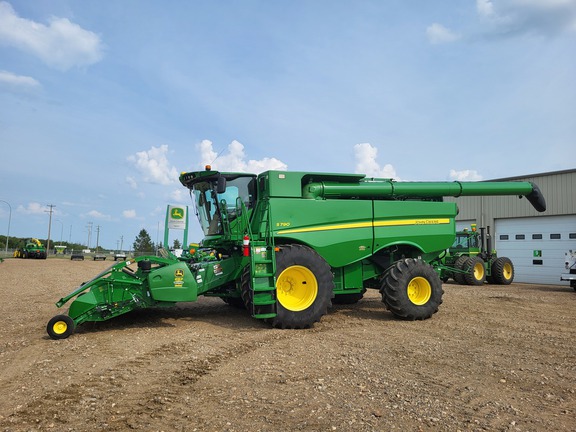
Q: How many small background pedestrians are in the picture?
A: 0